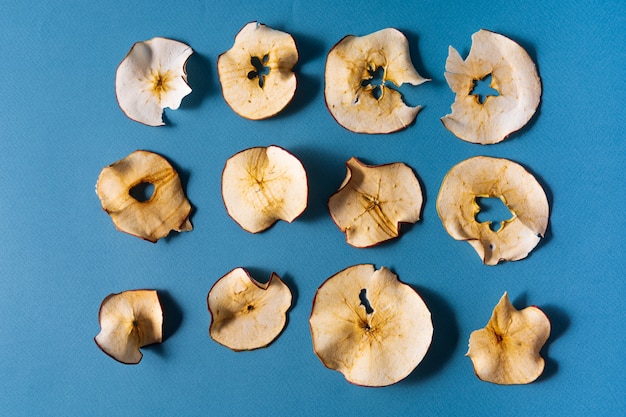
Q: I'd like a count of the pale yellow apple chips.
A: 12